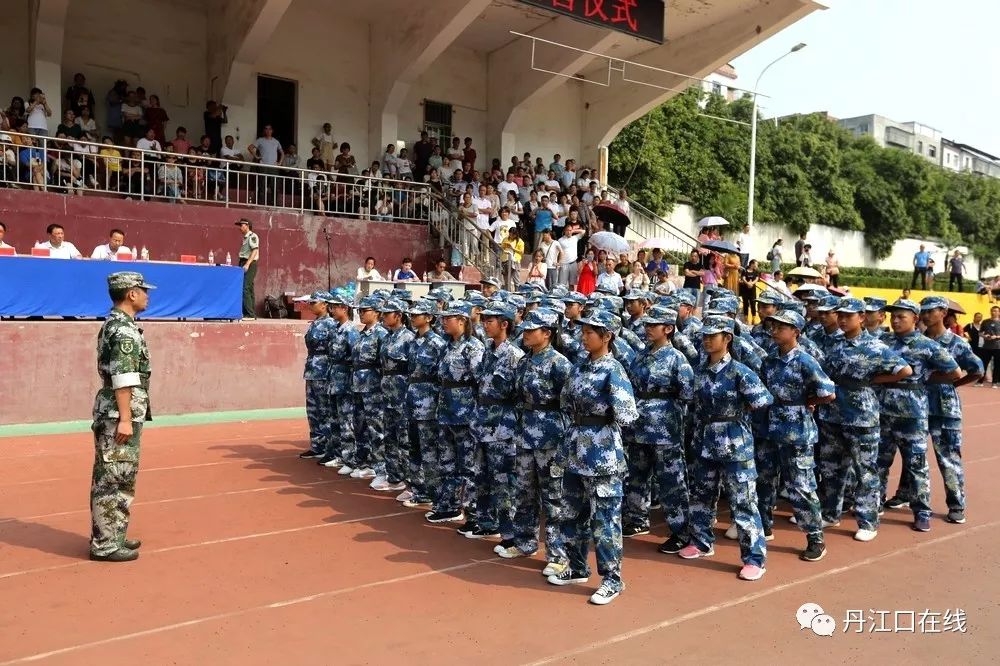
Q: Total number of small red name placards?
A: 4